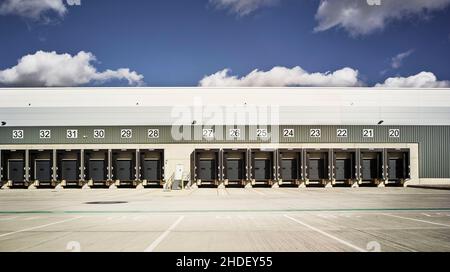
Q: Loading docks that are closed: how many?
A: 14